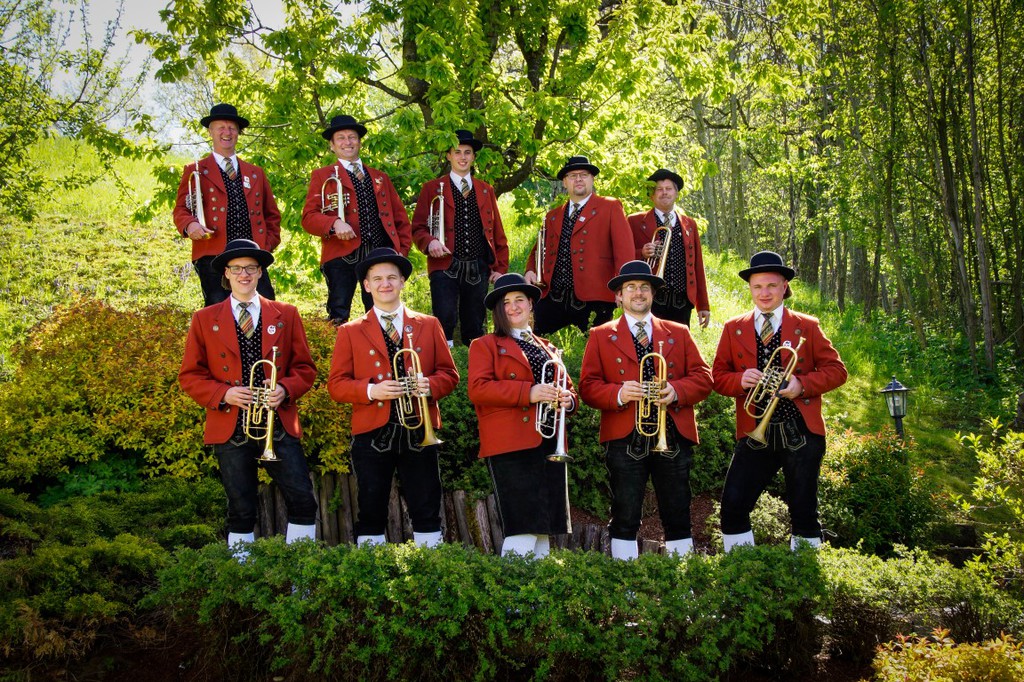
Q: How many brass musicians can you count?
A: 10